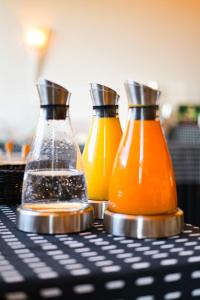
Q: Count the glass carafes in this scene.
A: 3